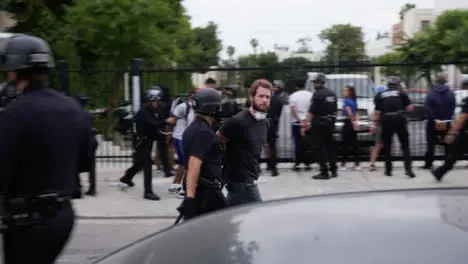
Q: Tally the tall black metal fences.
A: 1